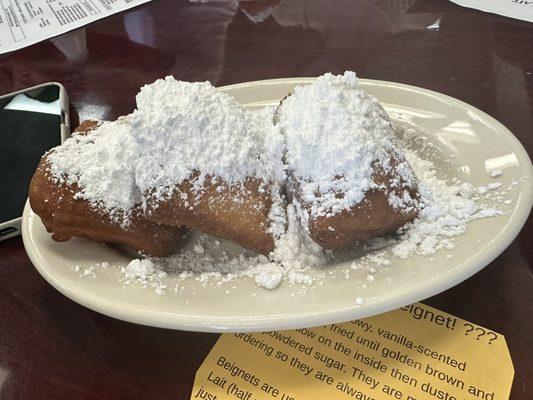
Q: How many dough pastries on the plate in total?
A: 3